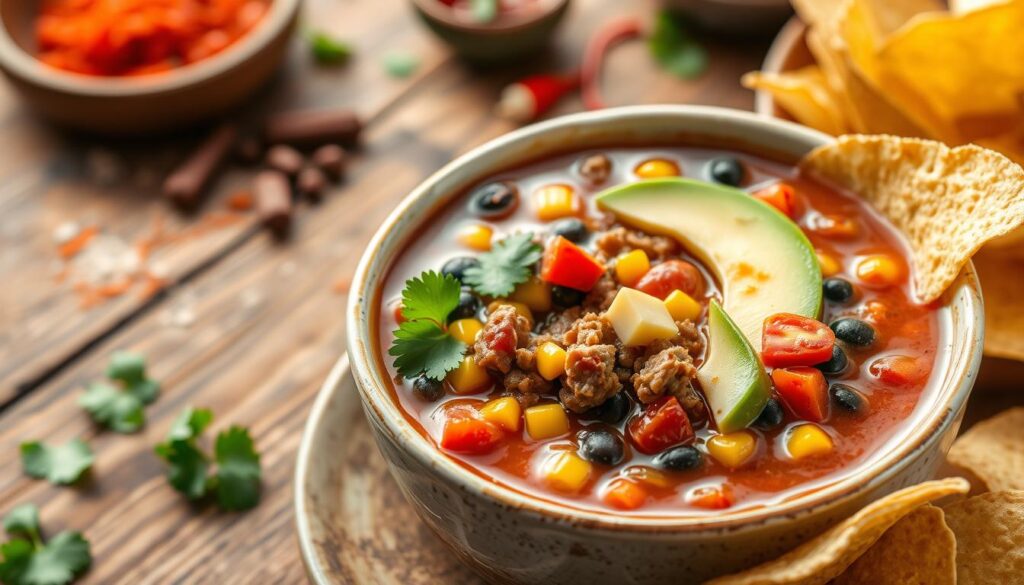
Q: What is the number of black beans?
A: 15